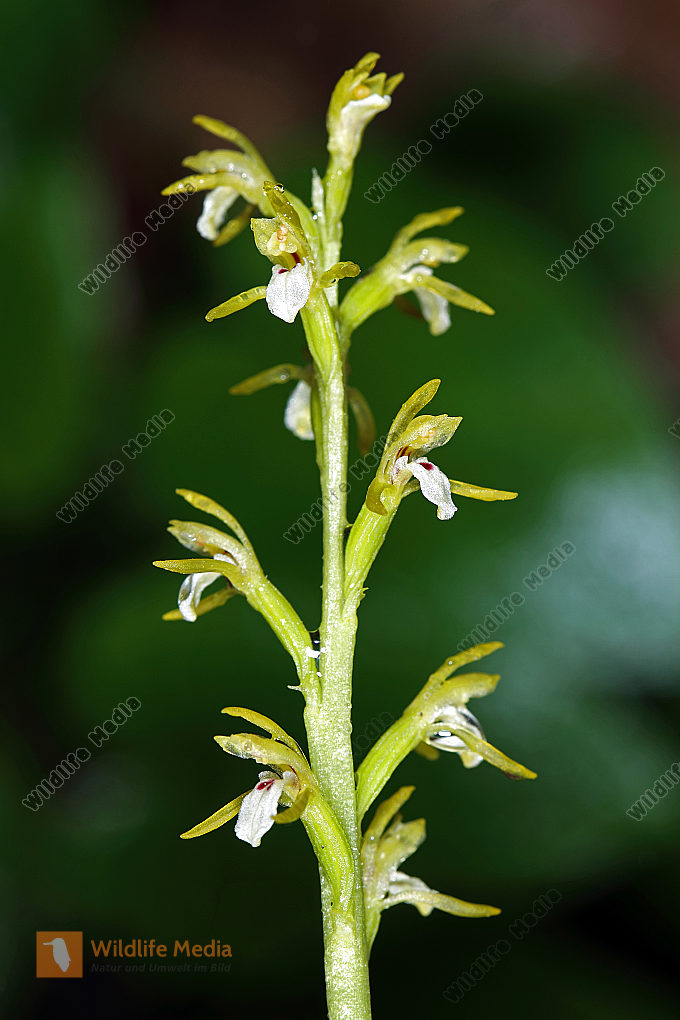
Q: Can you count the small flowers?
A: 10